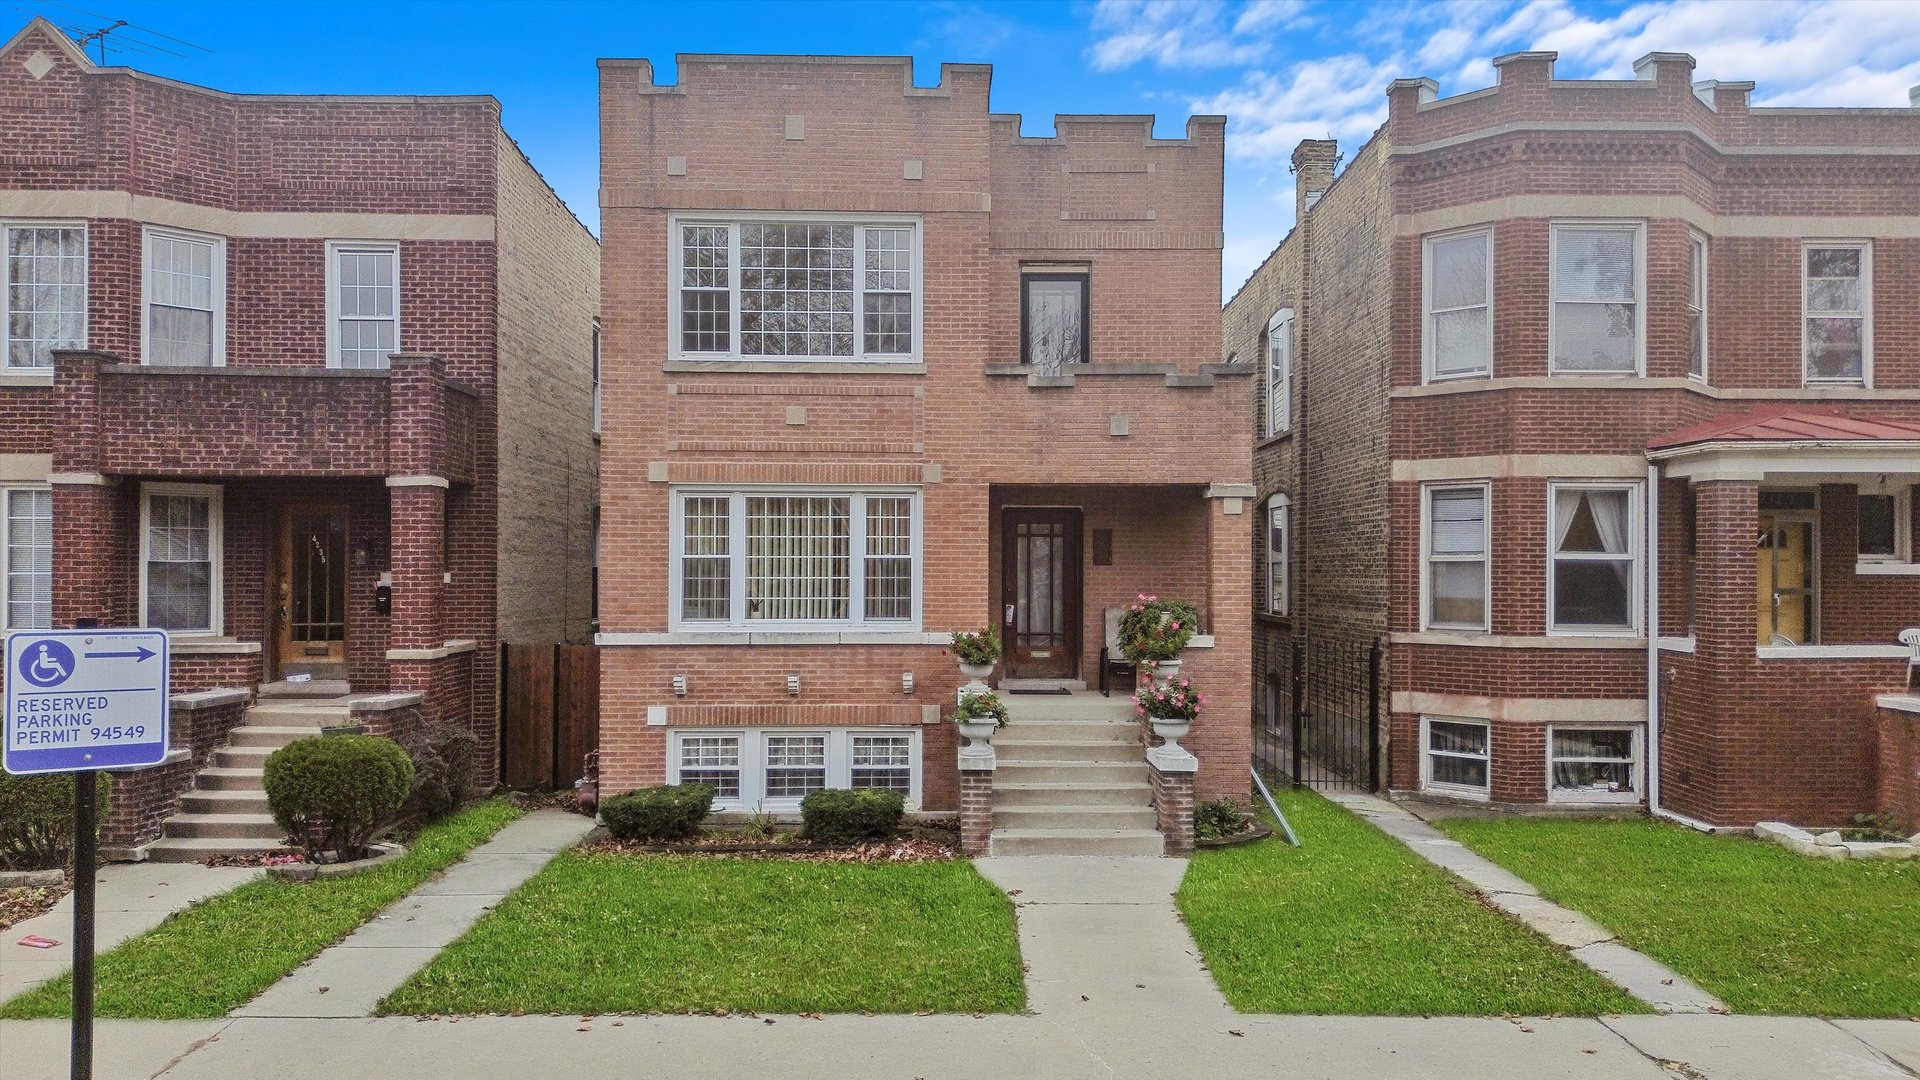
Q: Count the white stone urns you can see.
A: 4